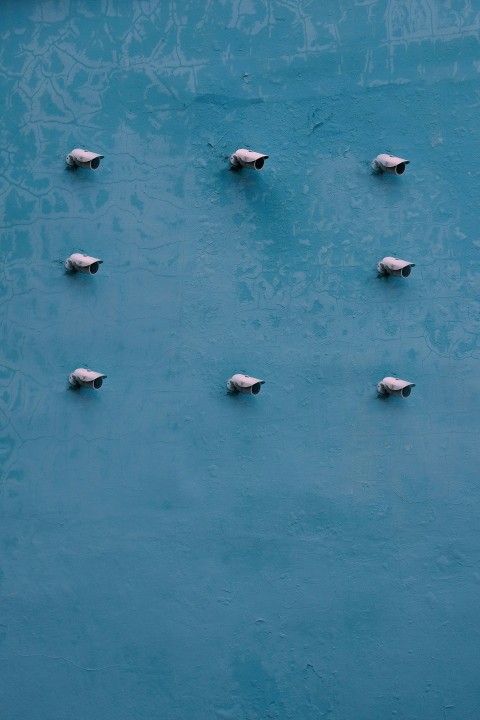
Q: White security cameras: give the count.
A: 8